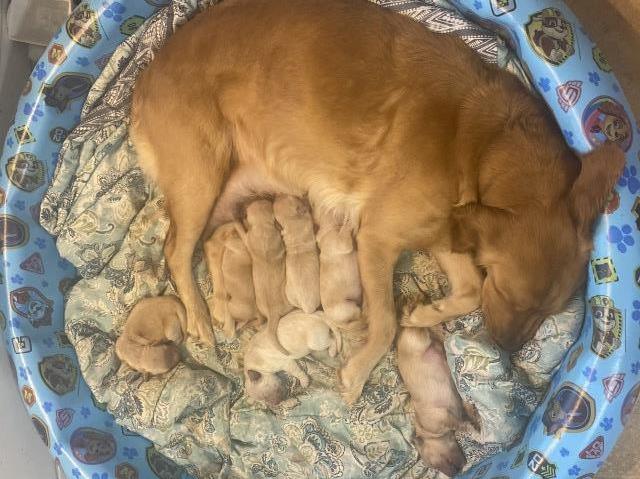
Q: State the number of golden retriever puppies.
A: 7